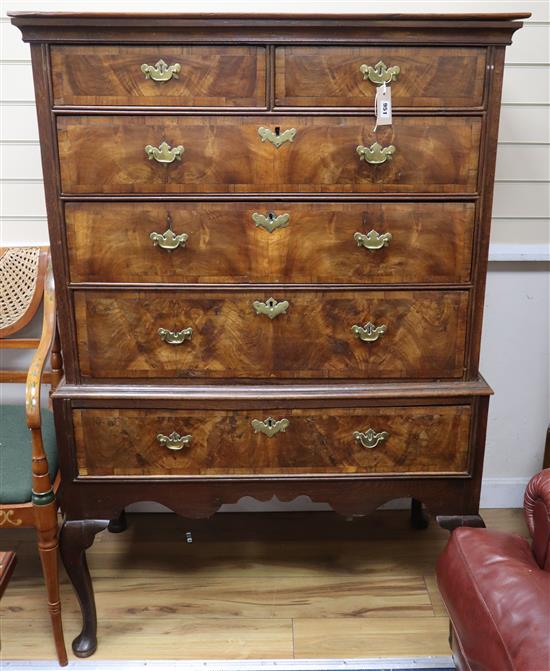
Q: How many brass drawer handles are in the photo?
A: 10